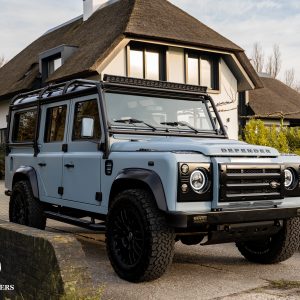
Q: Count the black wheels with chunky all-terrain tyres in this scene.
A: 3